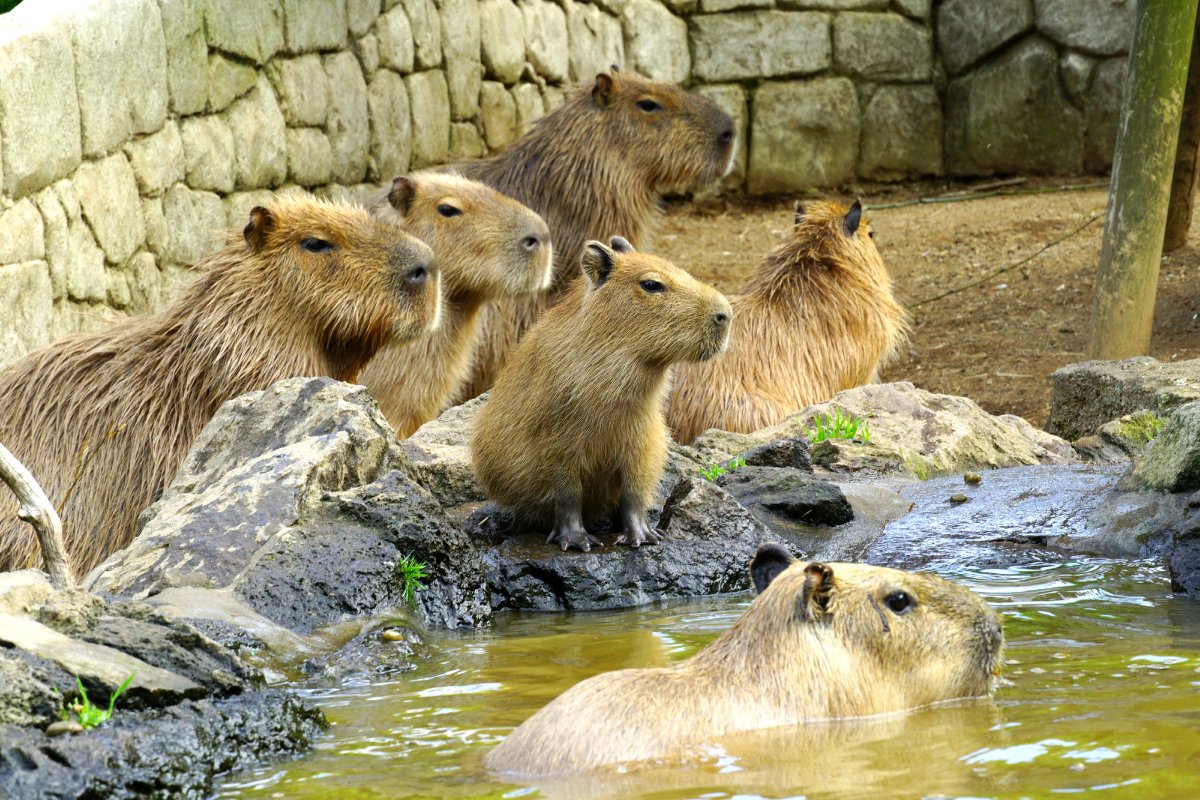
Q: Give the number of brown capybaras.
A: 6